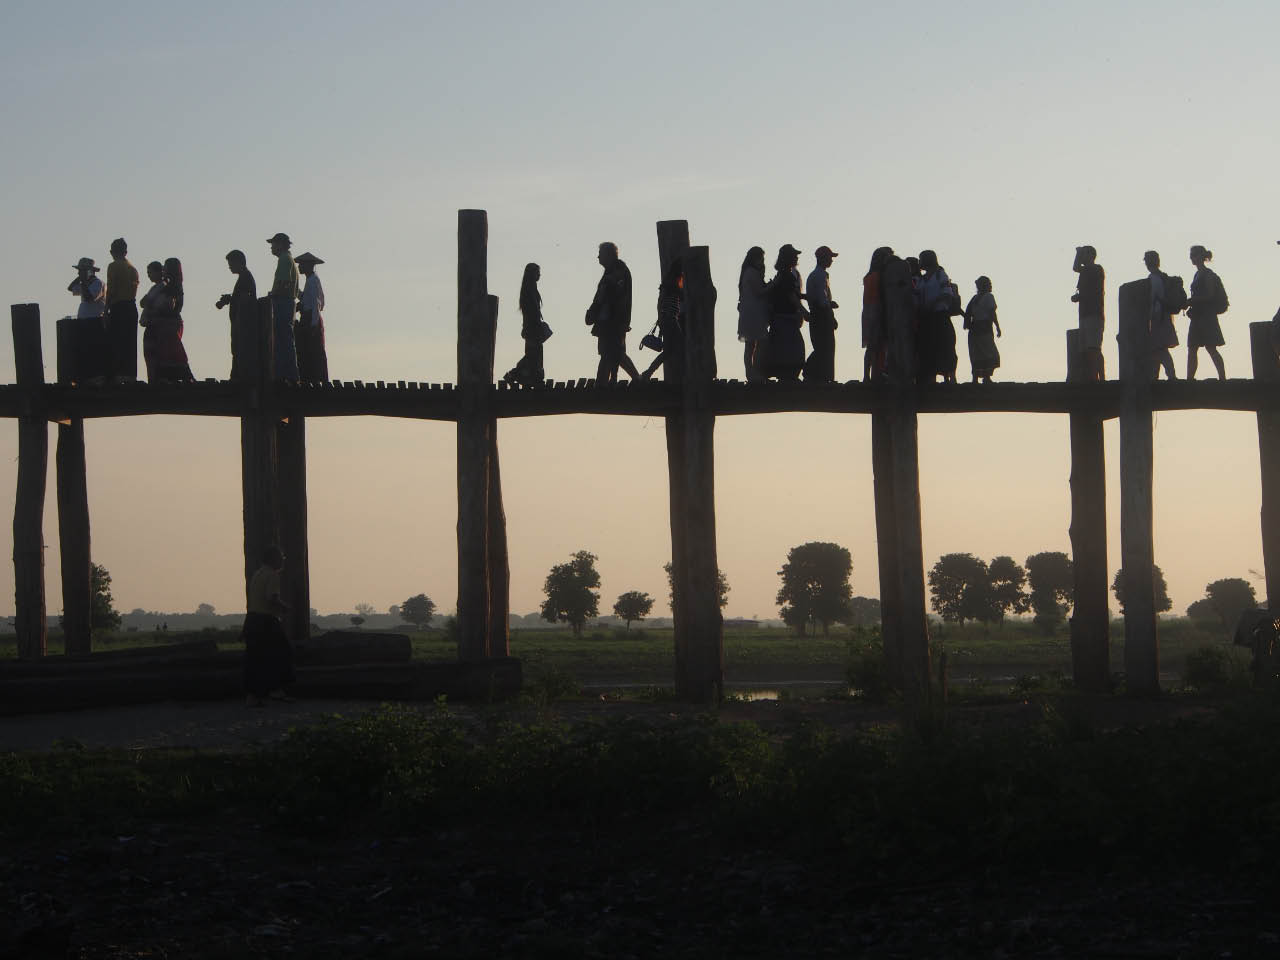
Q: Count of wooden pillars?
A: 13